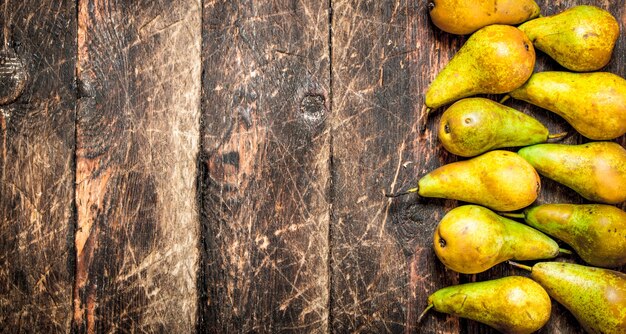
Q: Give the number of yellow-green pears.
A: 11